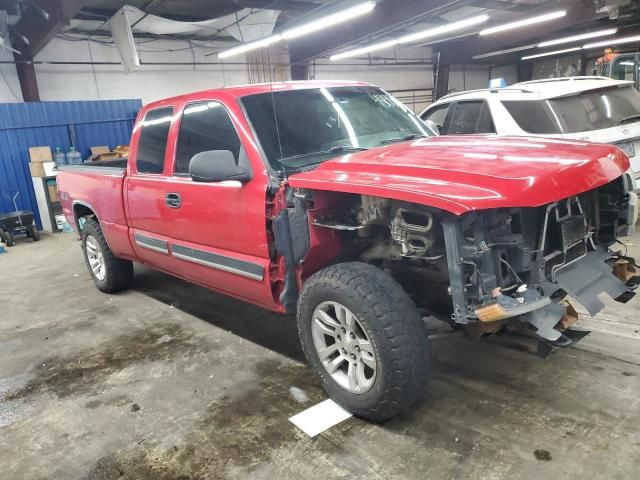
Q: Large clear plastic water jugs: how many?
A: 2